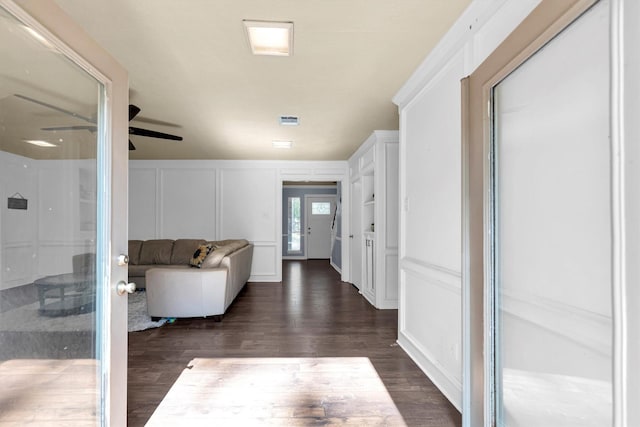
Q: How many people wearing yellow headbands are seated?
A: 0